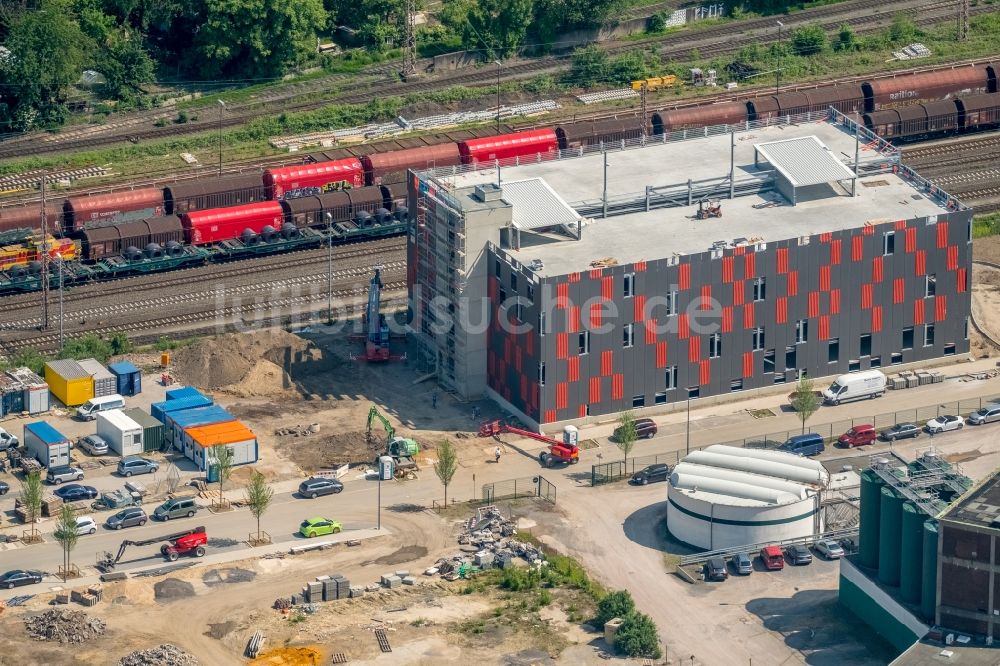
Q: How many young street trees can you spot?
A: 7